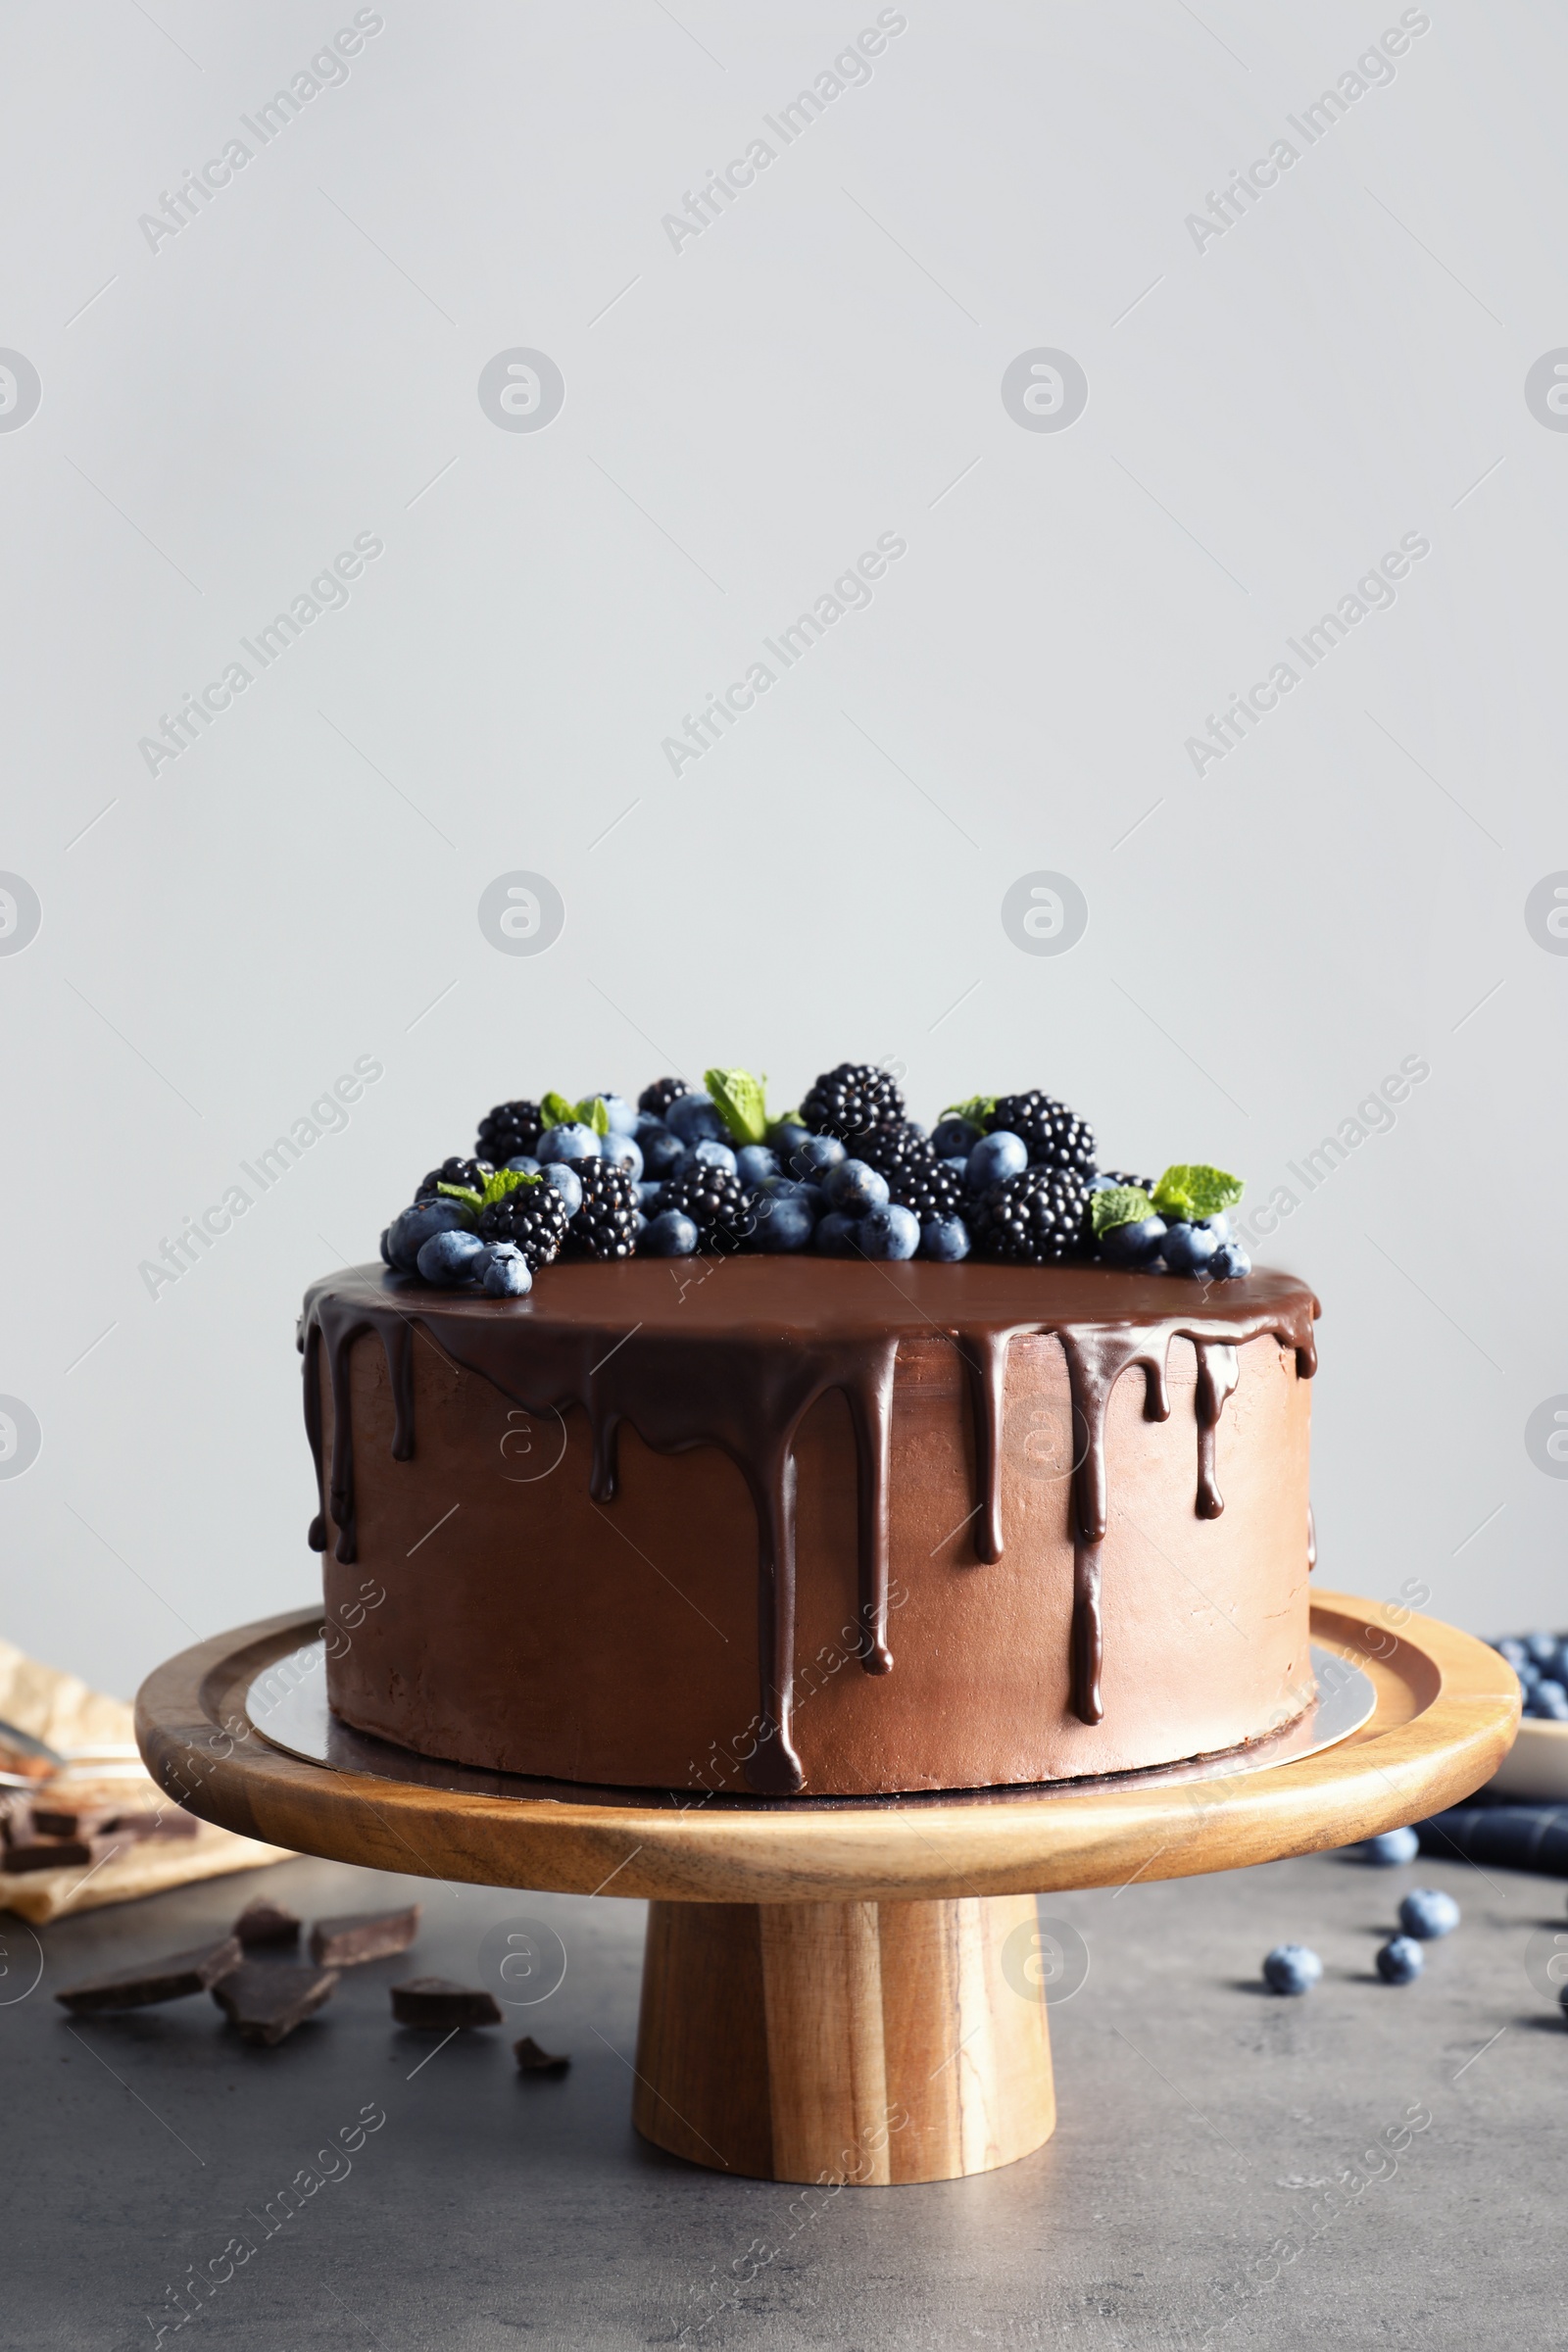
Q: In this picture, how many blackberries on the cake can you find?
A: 12